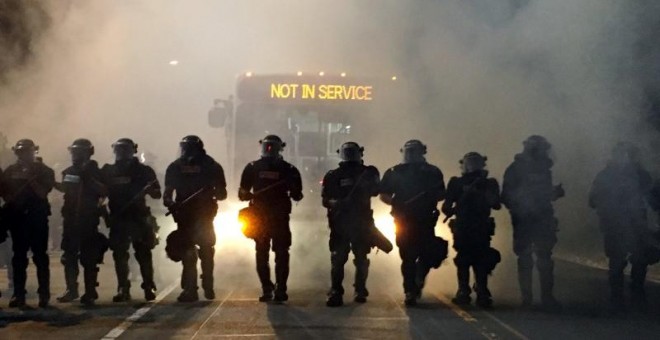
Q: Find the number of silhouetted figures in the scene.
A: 10